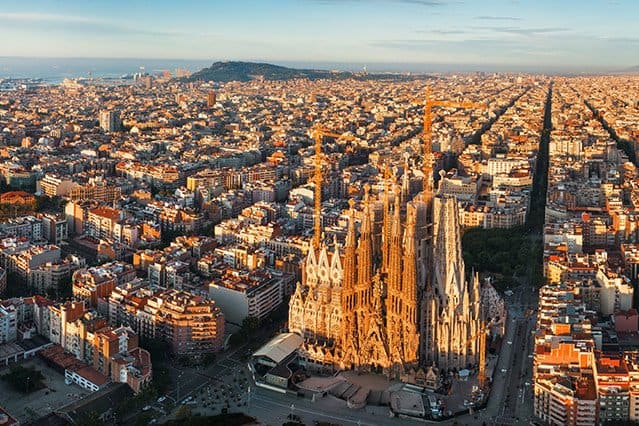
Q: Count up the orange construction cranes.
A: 3